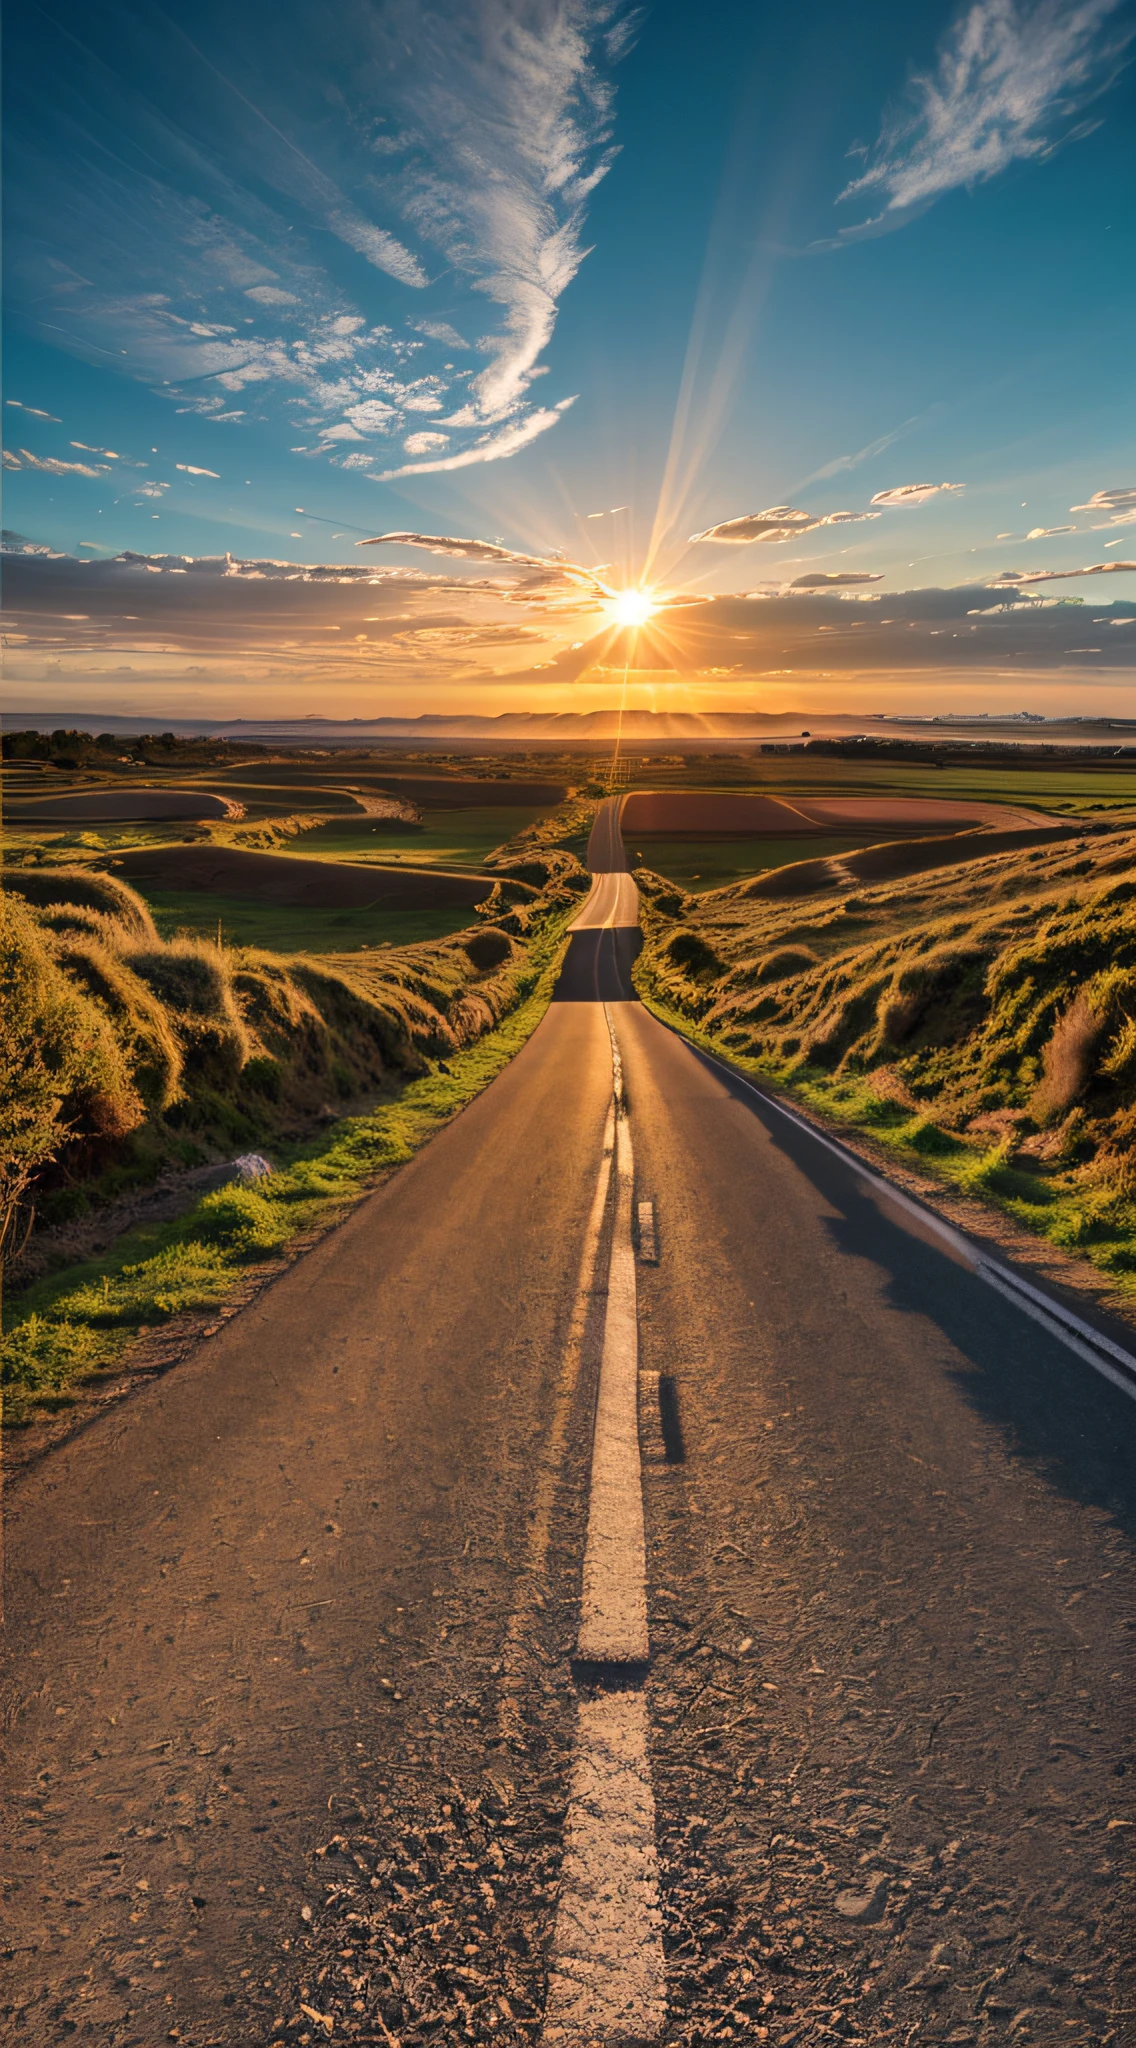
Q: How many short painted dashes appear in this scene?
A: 2